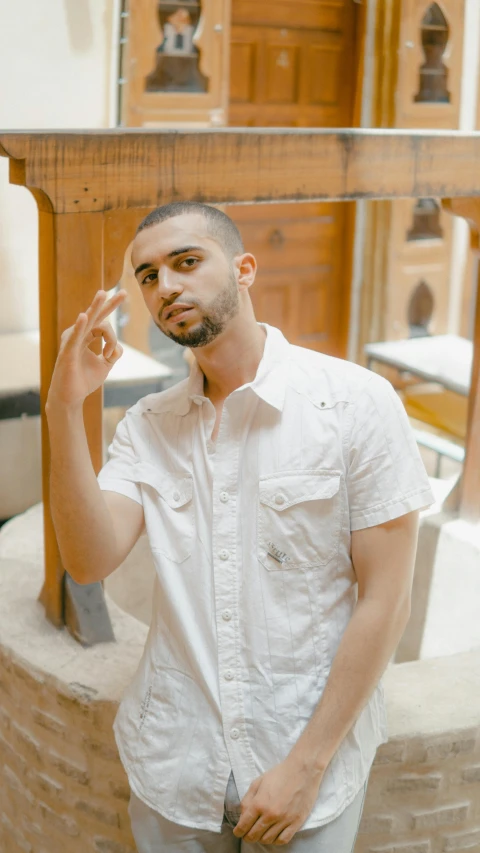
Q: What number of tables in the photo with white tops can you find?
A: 2